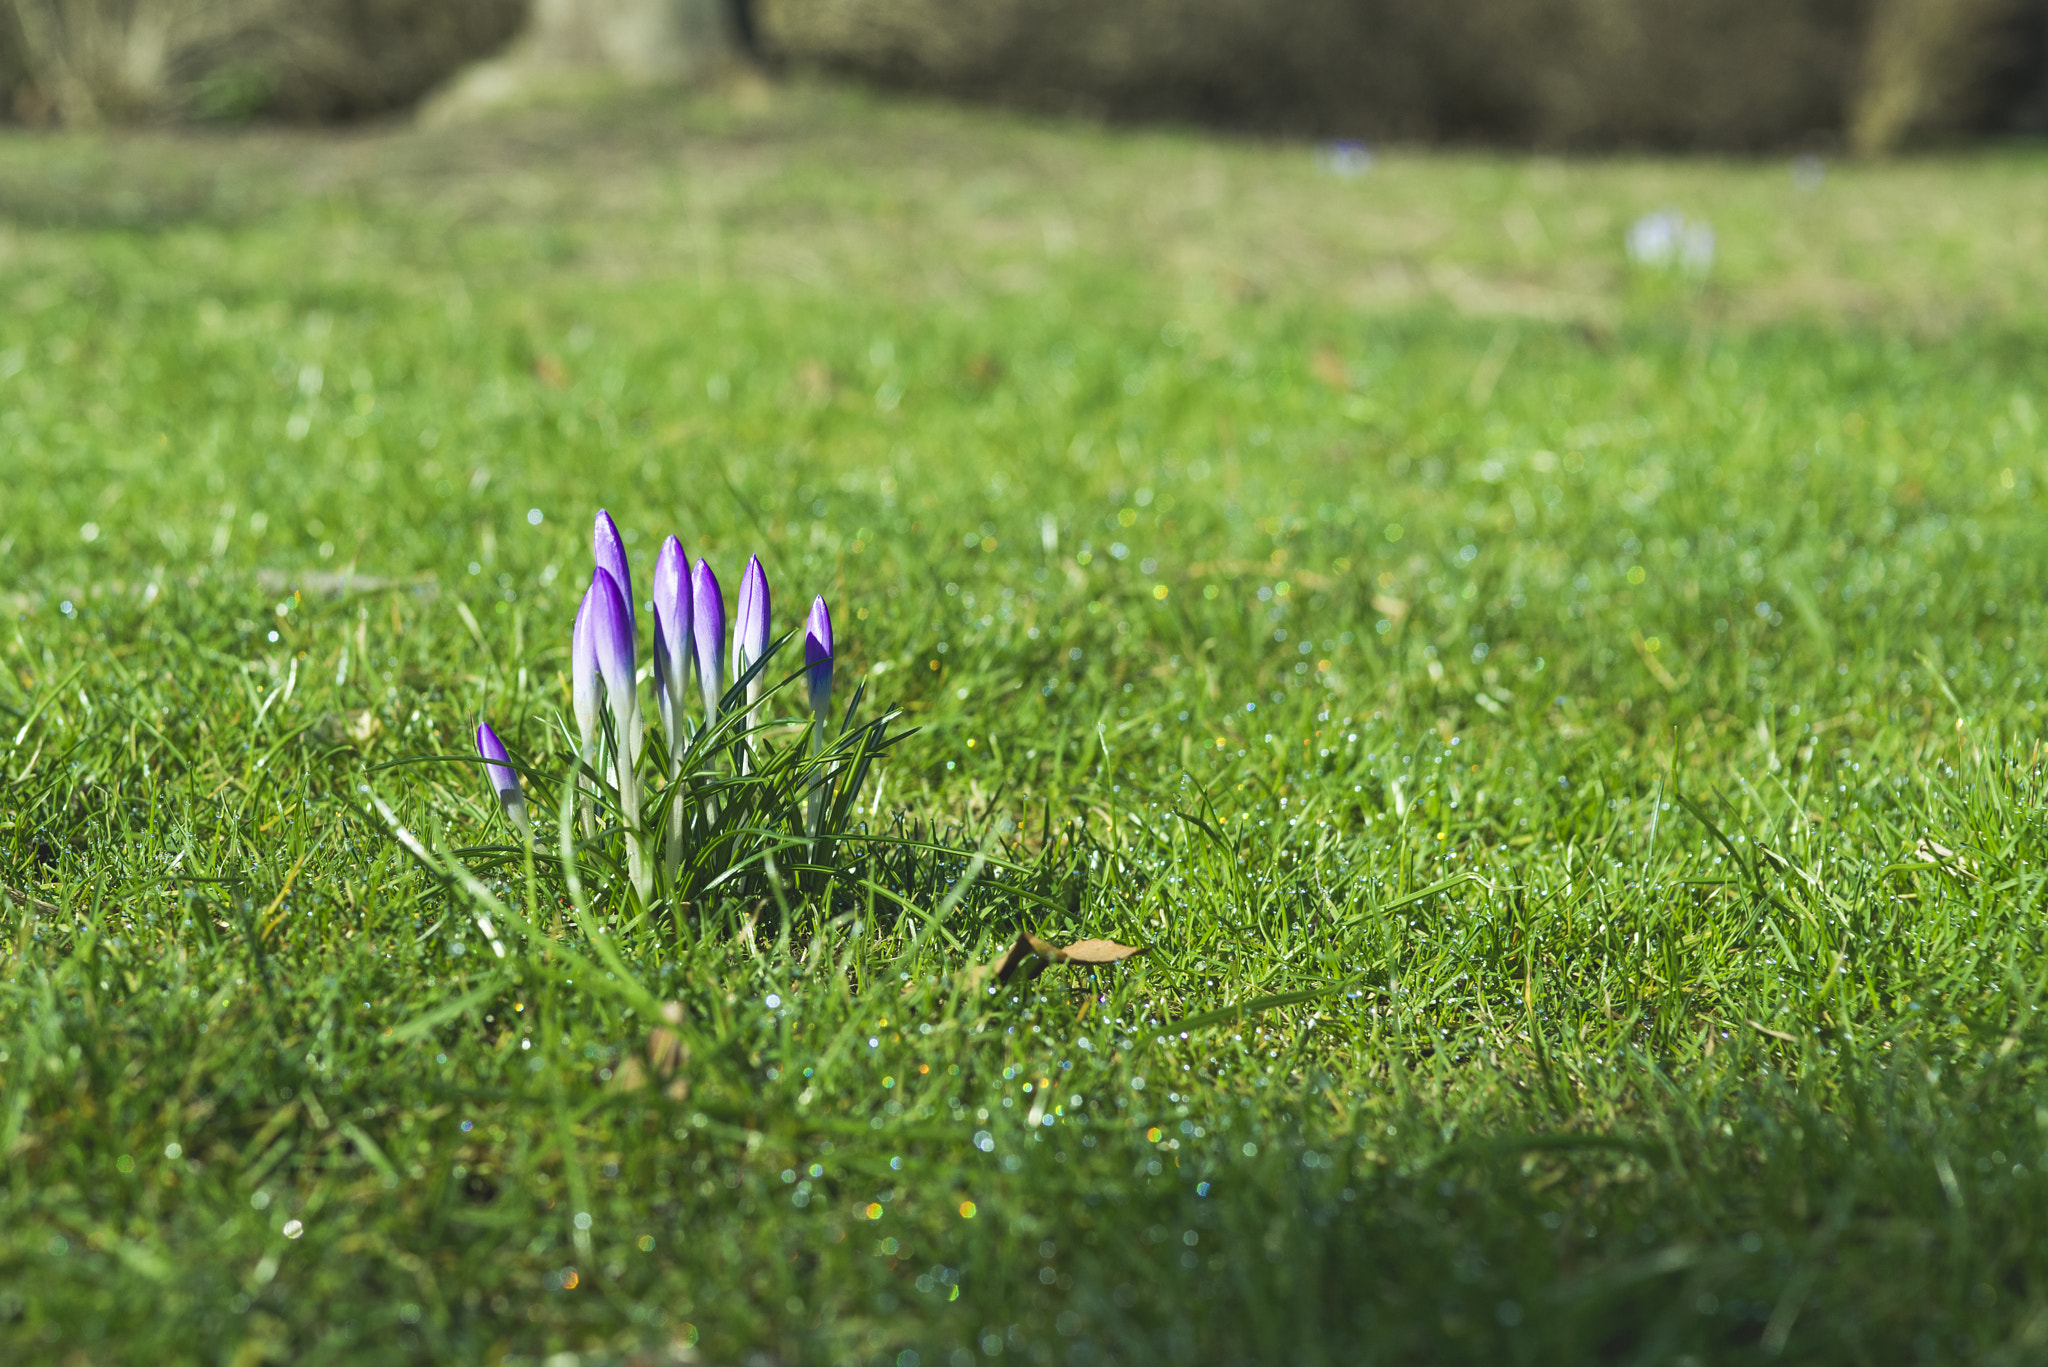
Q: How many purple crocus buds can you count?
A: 8